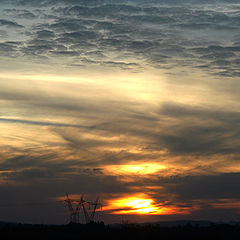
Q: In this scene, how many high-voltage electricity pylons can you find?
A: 2